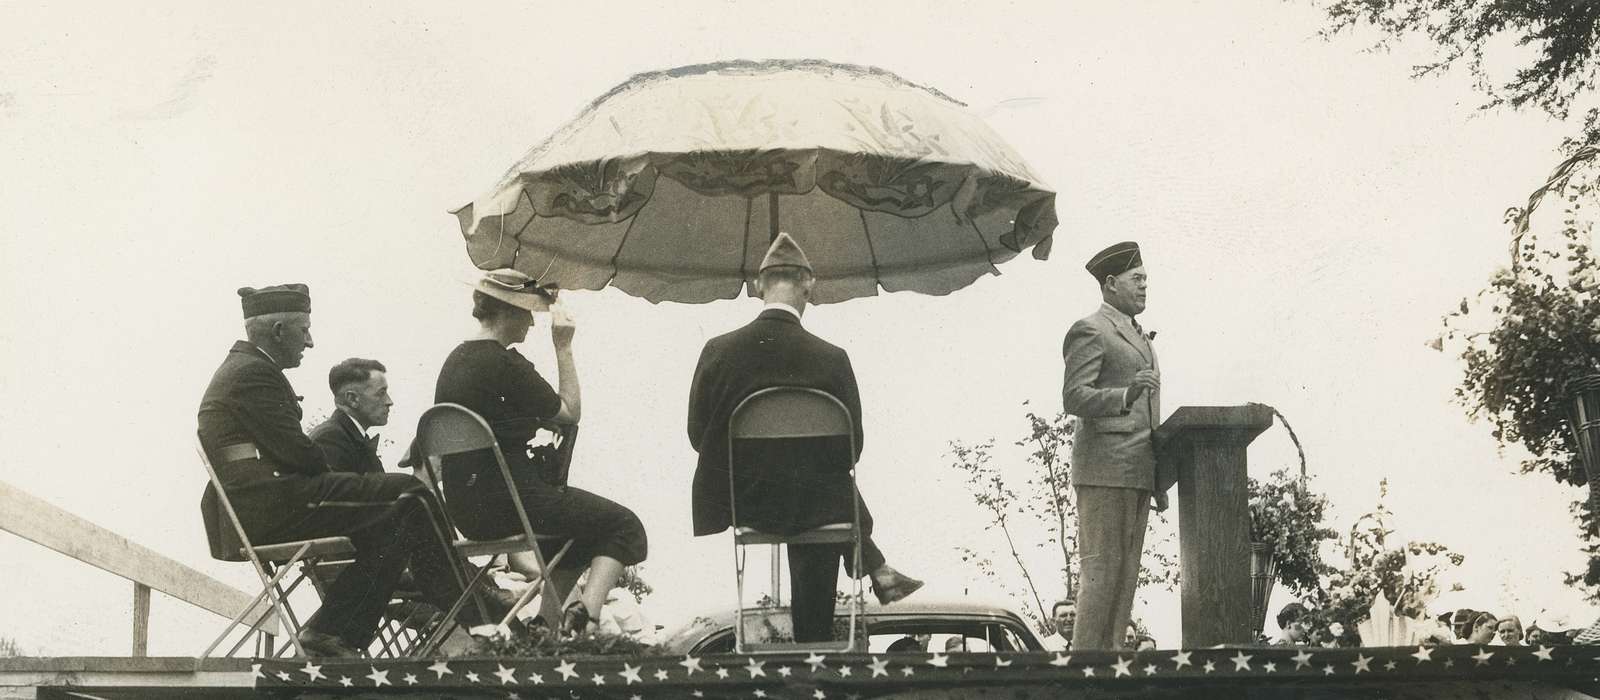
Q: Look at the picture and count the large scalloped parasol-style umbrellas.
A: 1